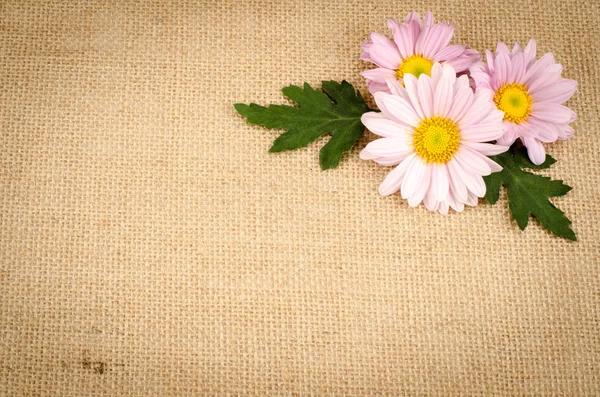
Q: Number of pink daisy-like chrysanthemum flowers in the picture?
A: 3